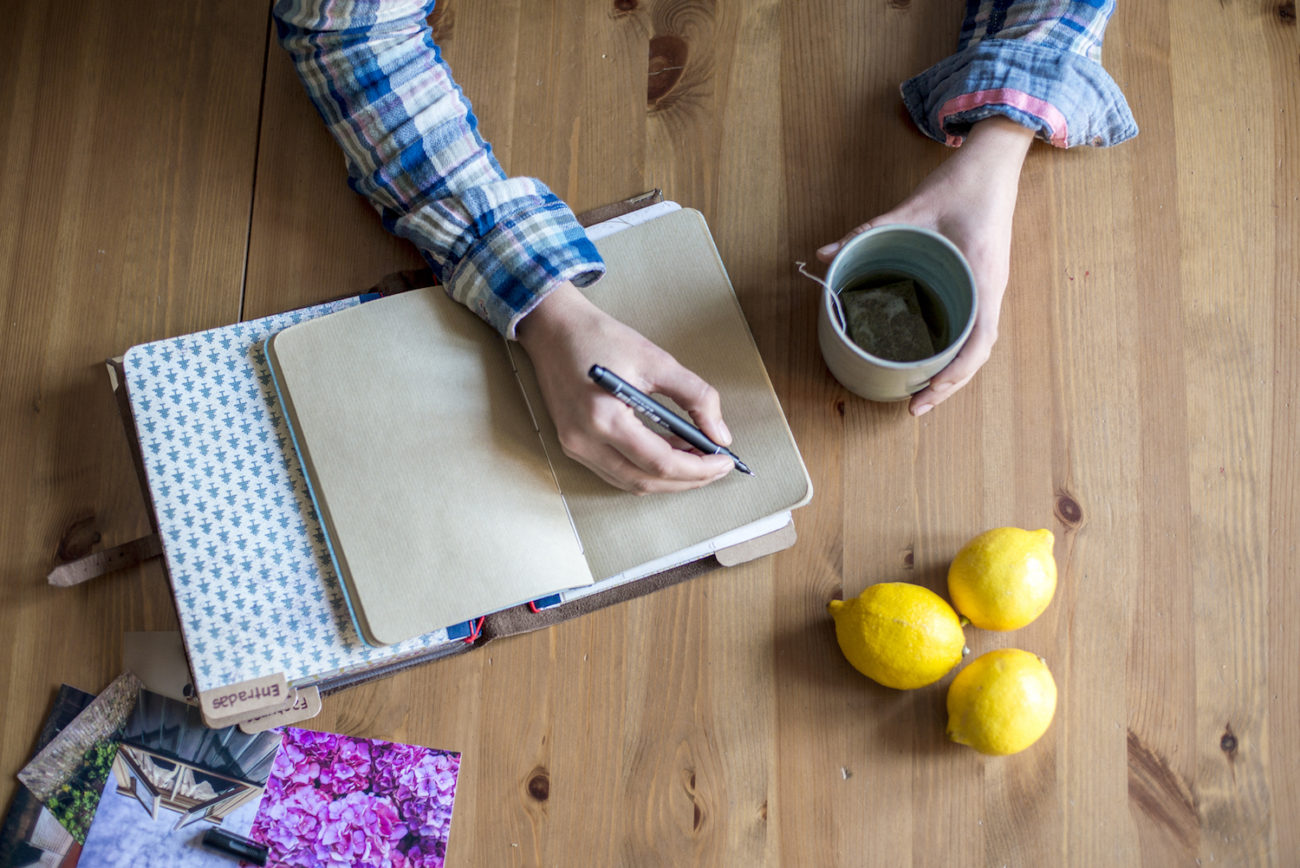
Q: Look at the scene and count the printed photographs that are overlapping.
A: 4